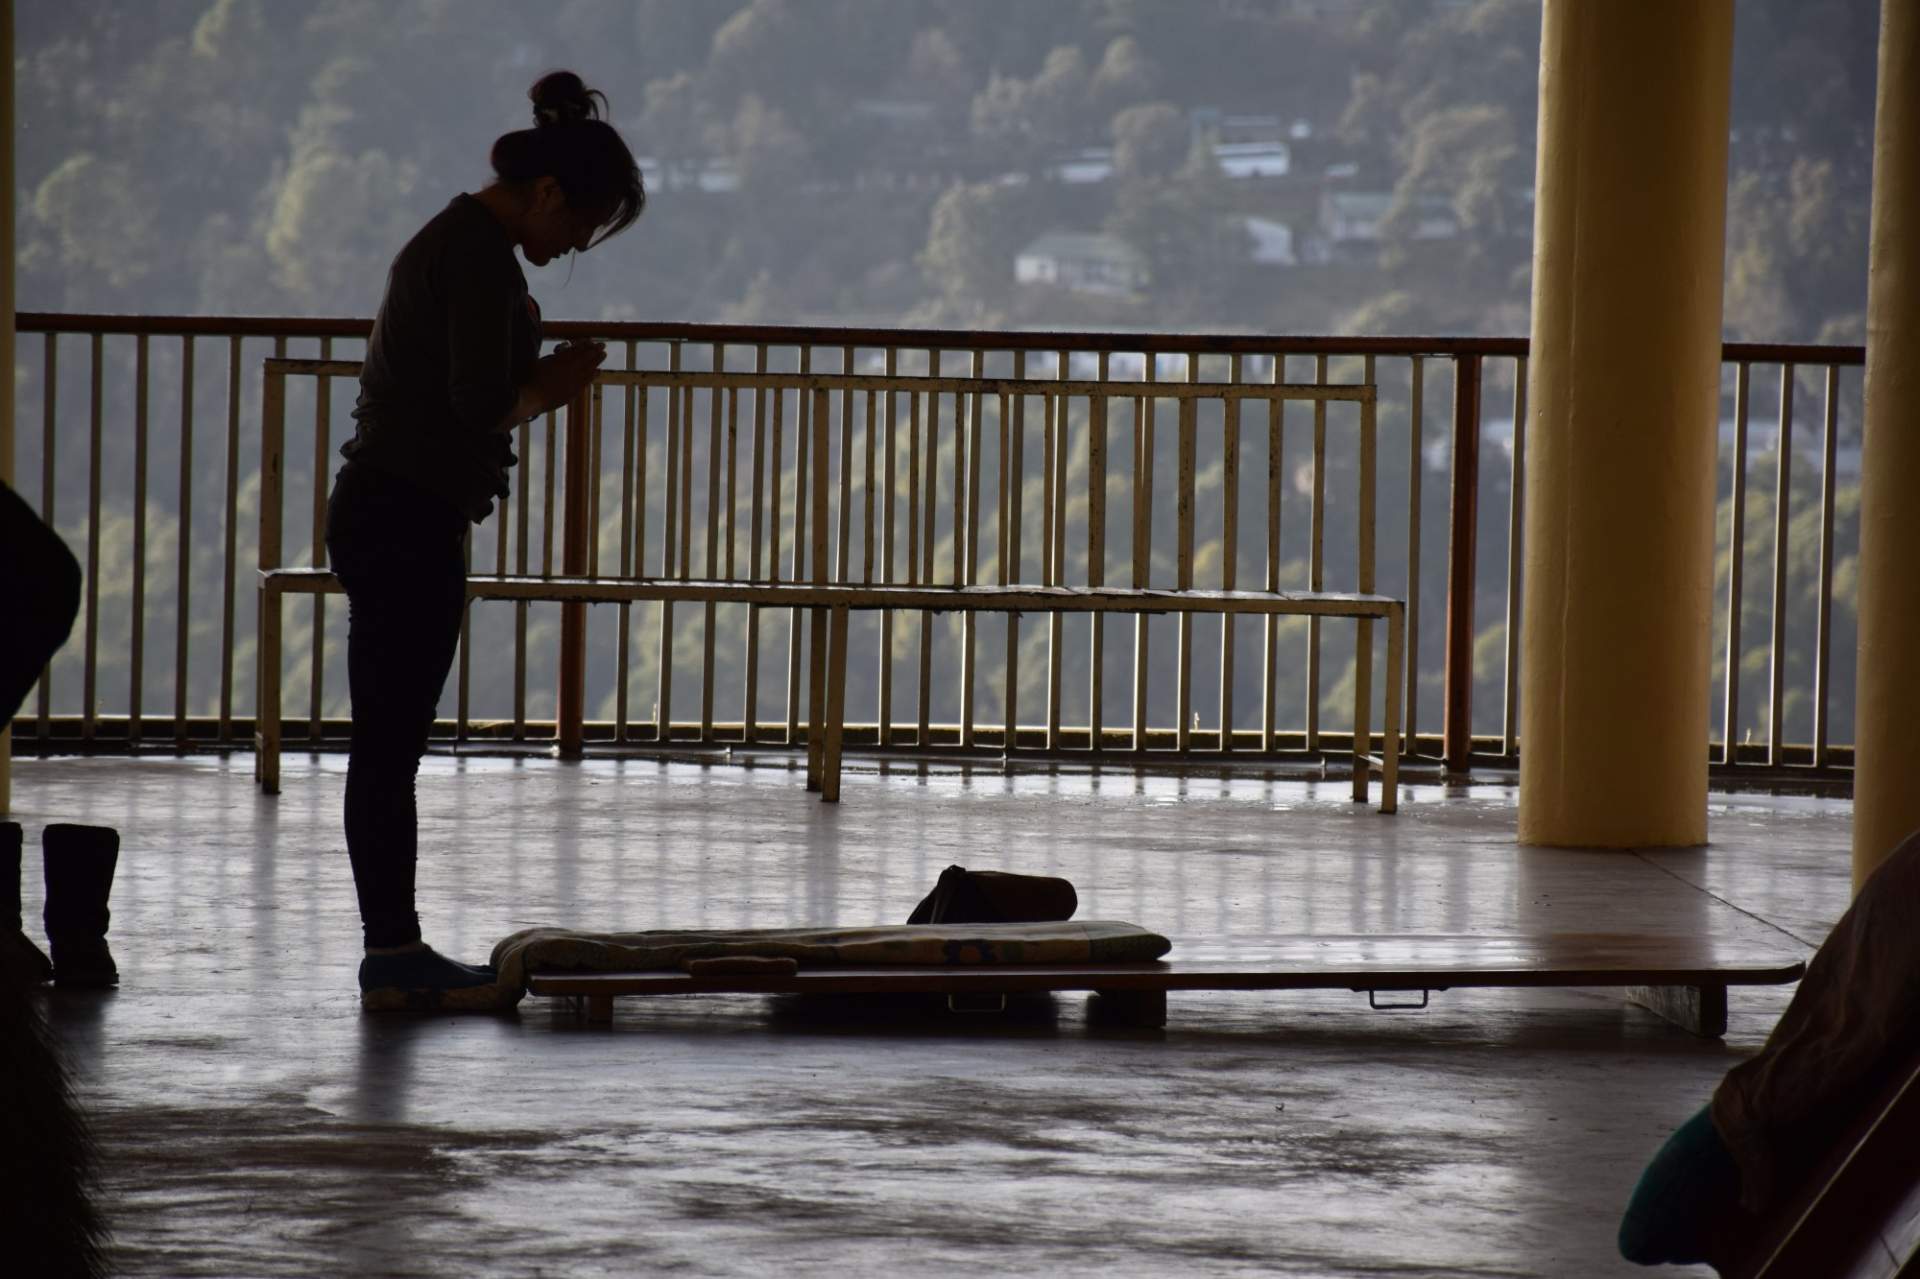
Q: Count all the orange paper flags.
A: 0